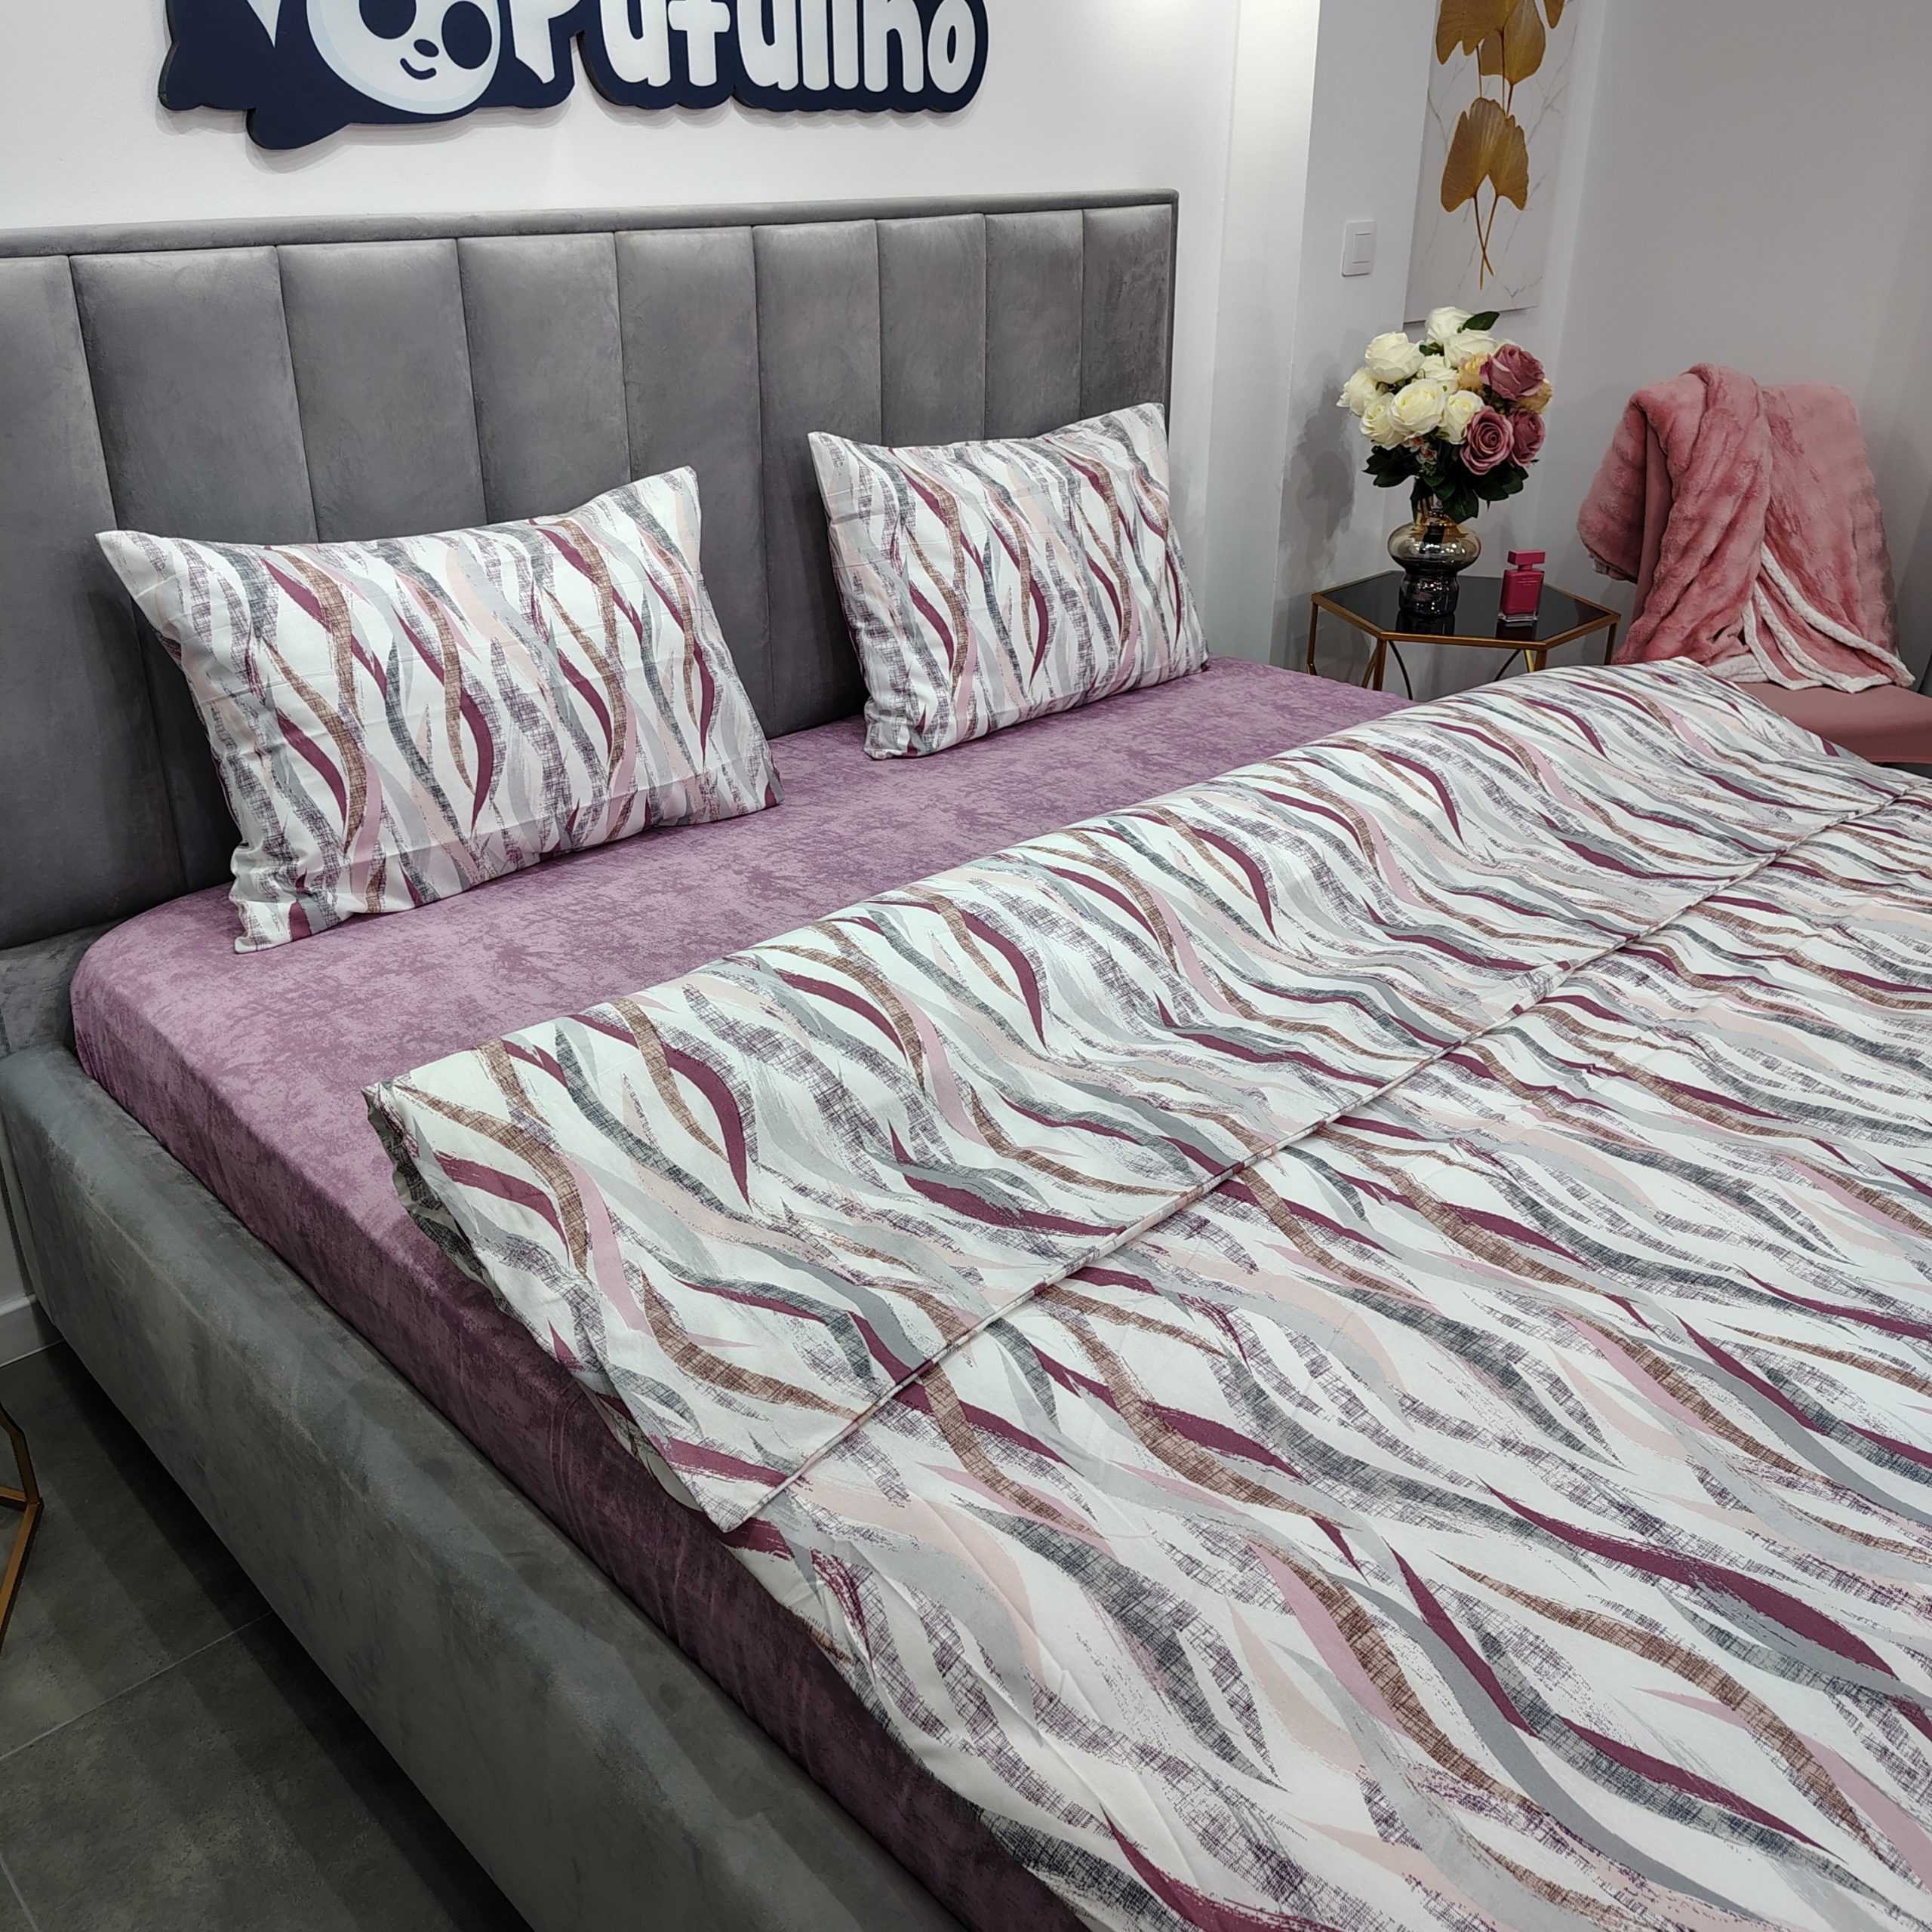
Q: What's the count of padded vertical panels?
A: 9